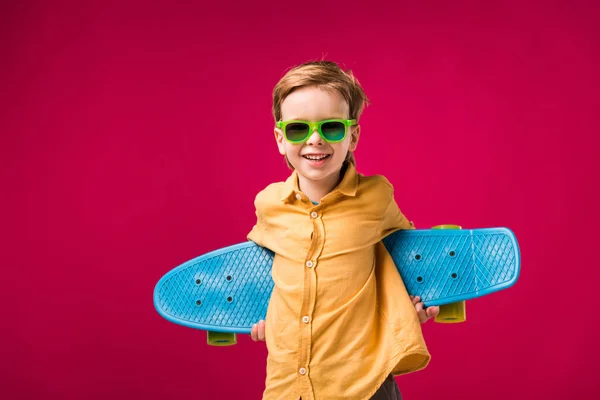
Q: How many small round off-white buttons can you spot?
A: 5